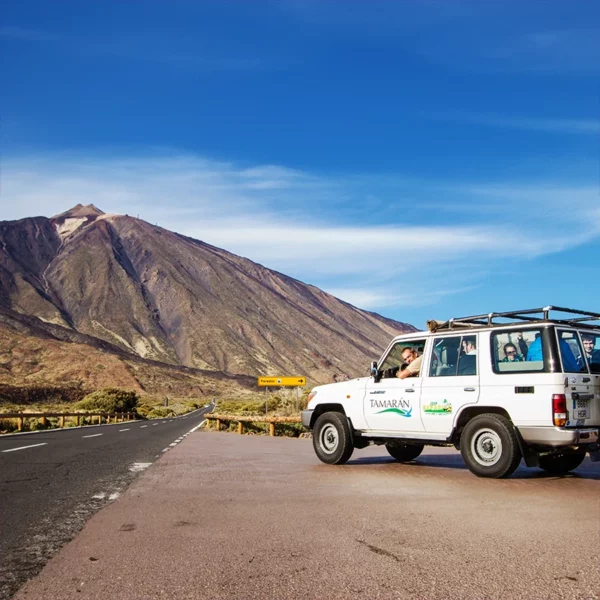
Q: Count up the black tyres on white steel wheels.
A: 2